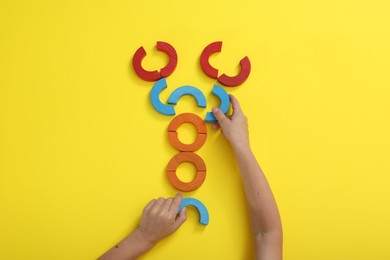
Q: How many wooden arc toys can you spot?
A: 12